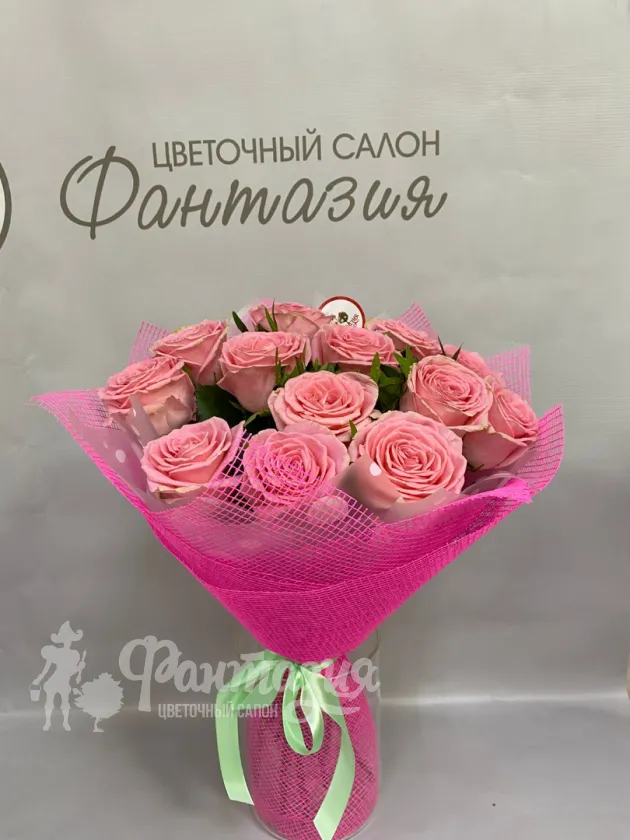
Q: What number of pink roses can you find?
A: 13